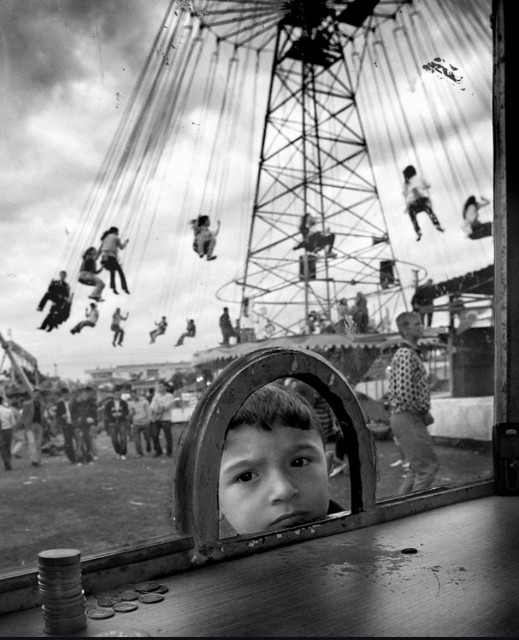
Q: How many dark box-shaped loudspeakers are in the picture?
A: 2